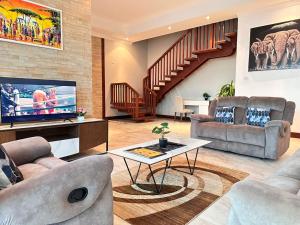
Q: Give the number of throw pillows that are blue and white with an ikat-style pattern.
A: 2